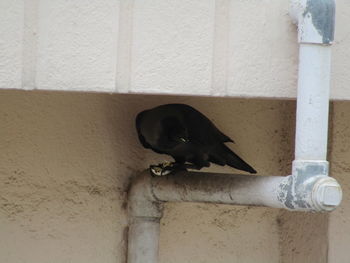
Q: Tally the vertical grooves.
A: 3